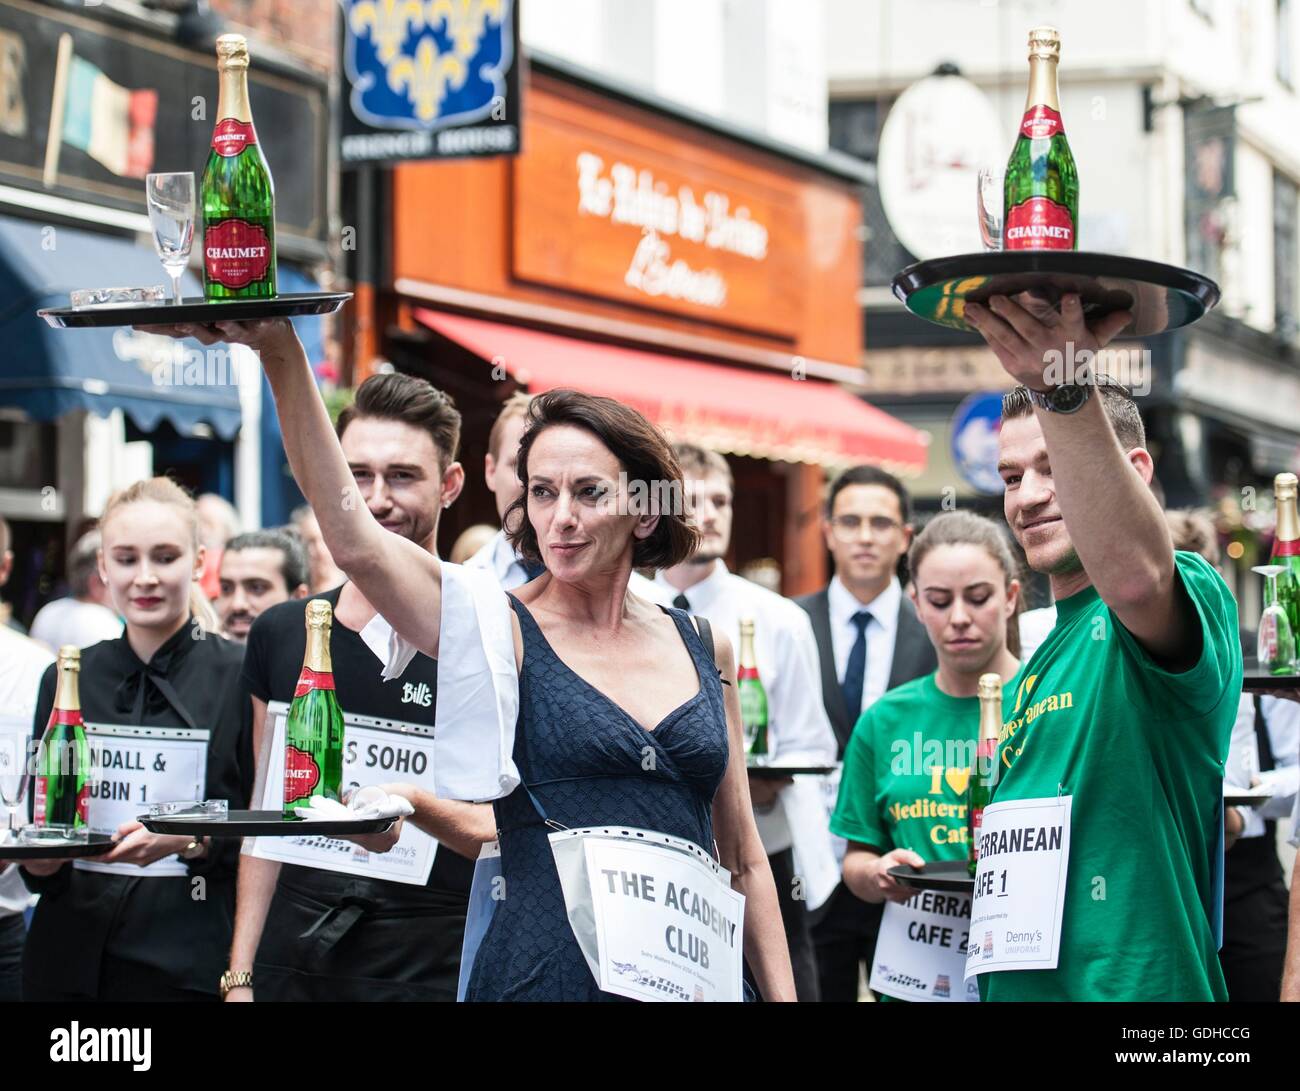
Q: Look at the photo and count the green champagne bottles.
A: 7